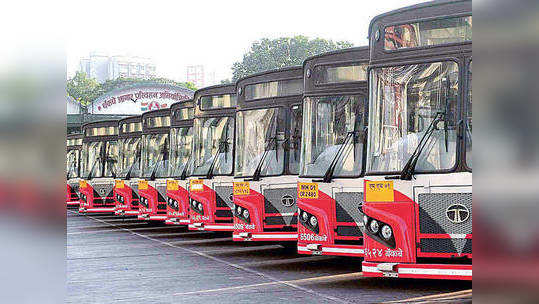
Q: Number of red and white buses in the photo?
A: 9